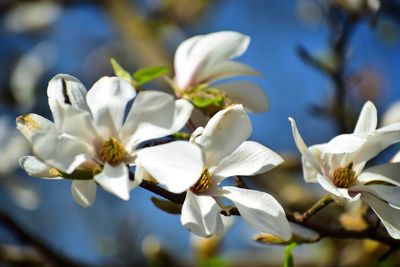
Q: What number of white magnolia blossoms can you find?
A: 4